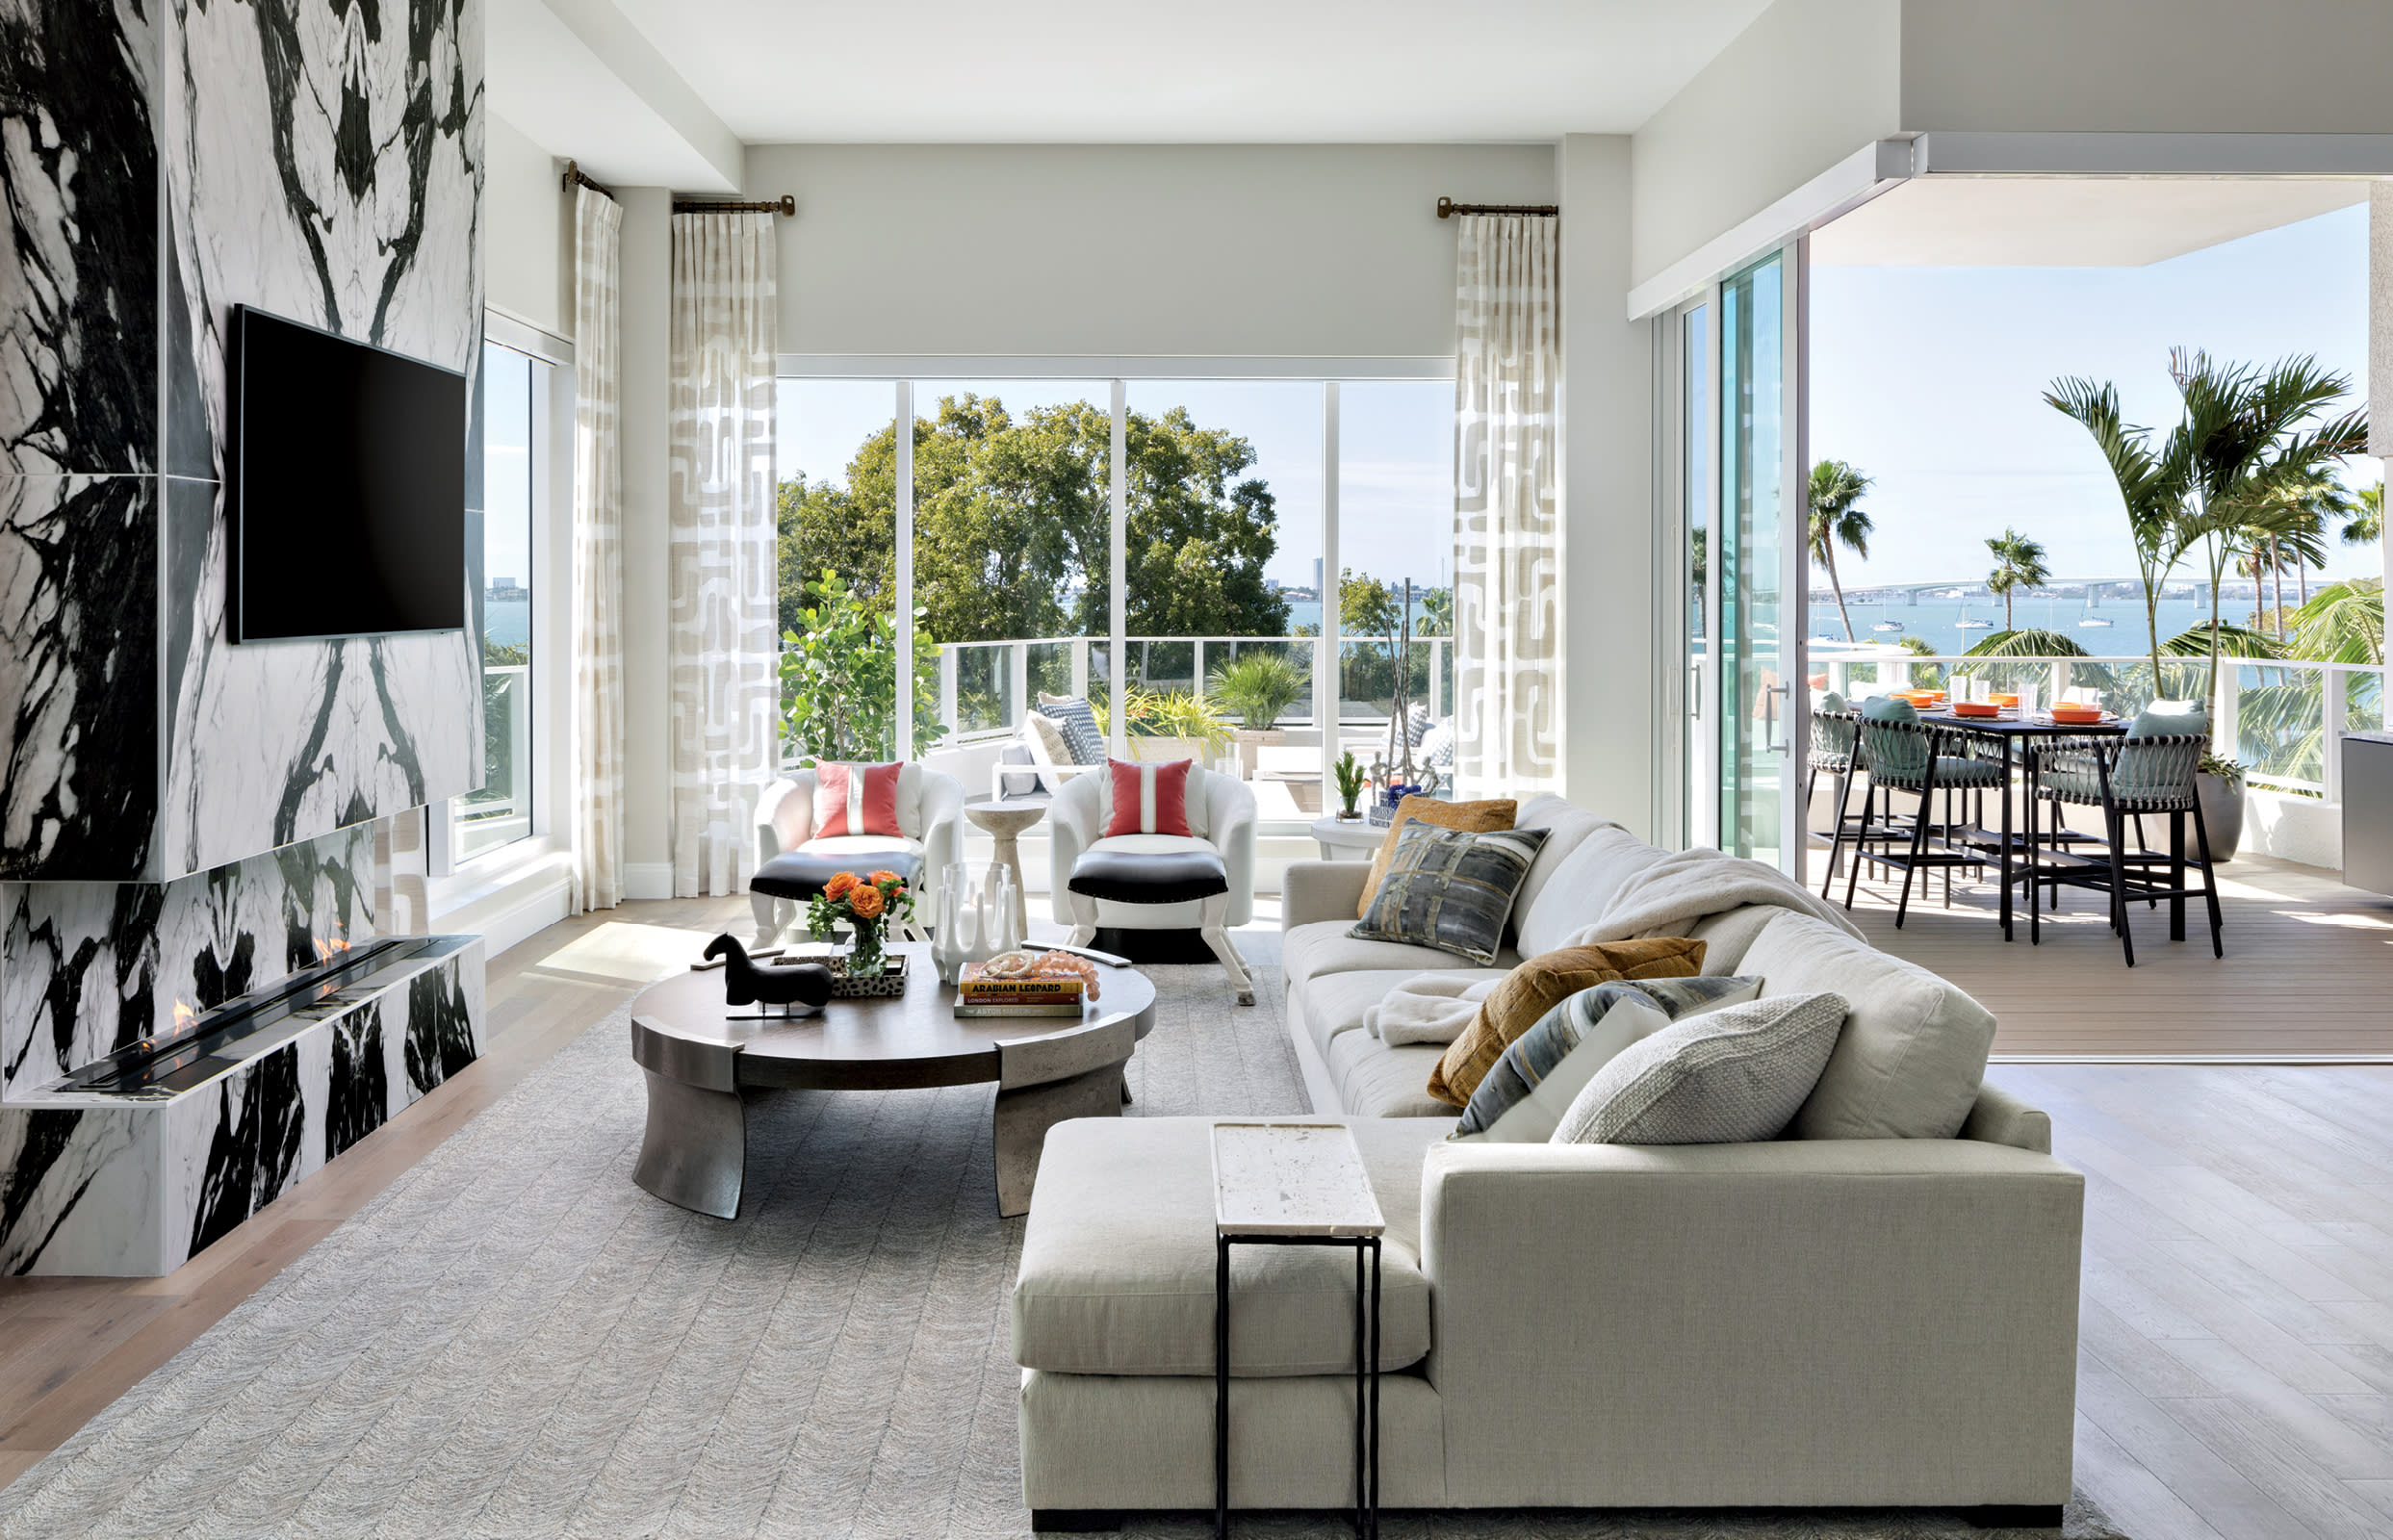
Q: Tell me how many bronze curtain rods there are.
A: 3